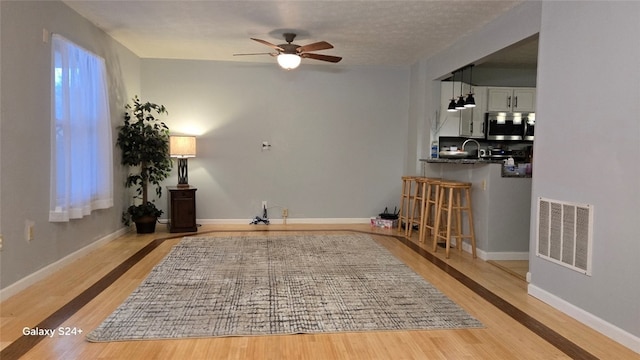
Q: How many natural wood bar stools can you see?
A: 4